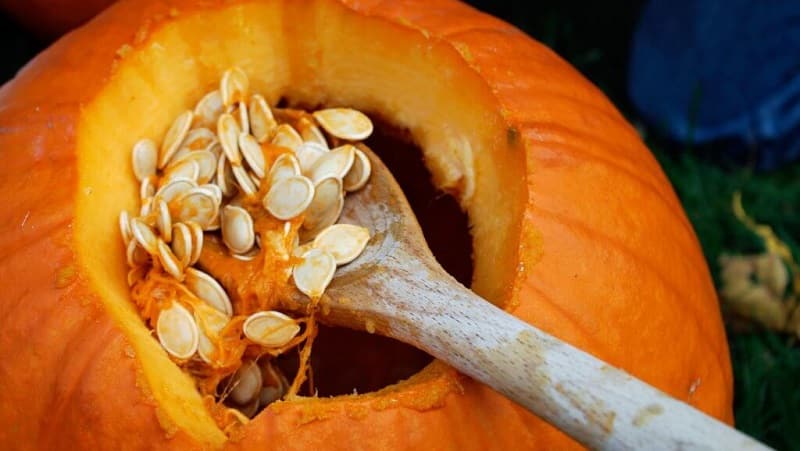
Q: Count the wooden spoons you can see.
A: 1